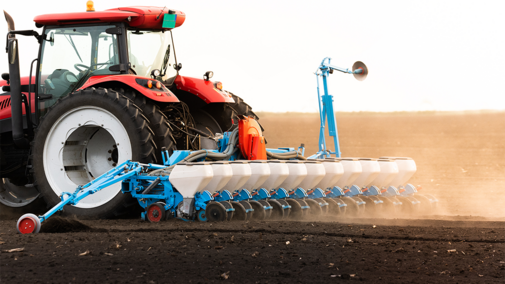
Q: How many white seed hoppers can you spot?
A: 12